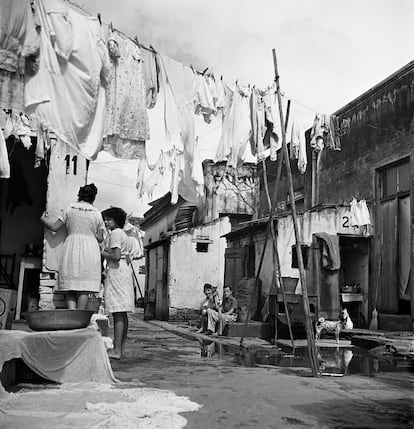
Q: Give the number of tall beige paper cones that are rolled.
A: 0